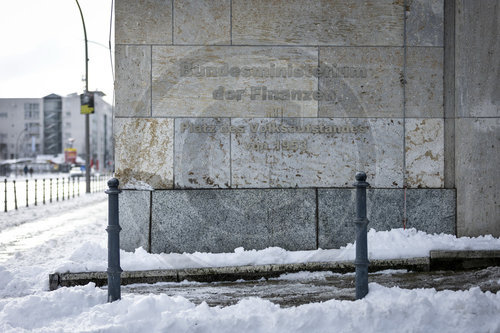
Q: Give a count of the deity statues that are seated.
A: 0